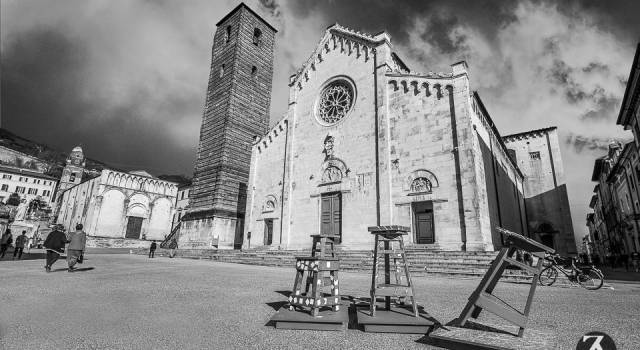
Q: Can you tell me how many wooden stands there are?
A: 3